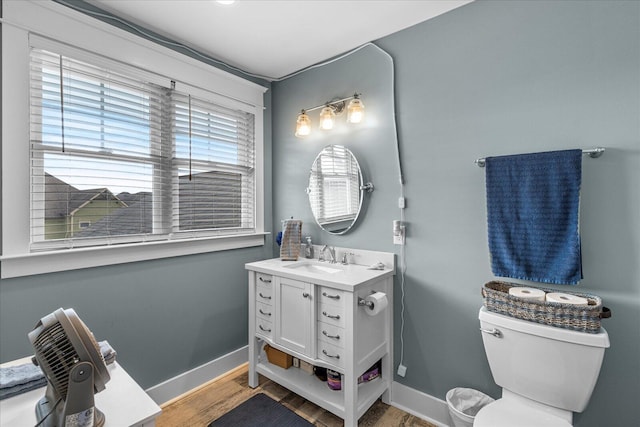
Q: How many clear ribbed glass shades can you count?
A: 3